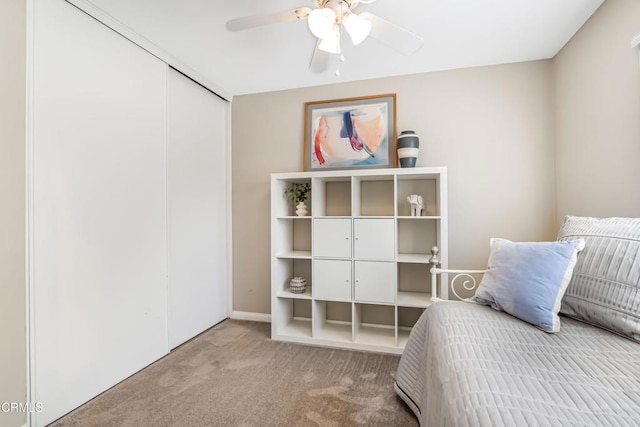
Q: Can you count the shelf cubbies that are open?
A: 12